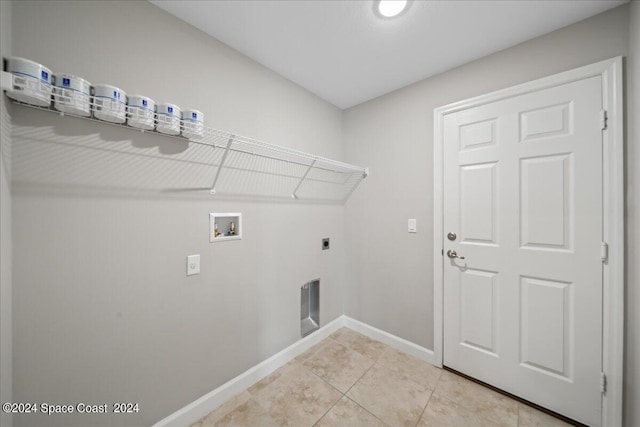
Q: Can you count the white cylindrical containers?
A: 6